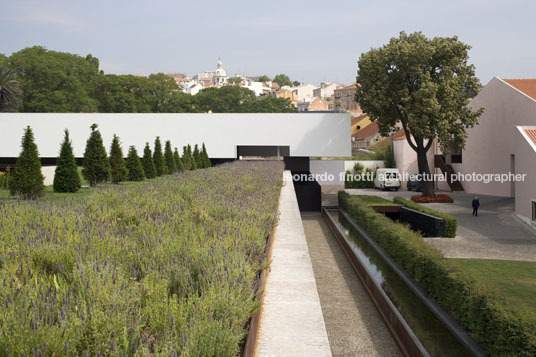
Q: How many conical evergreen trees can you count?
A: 13